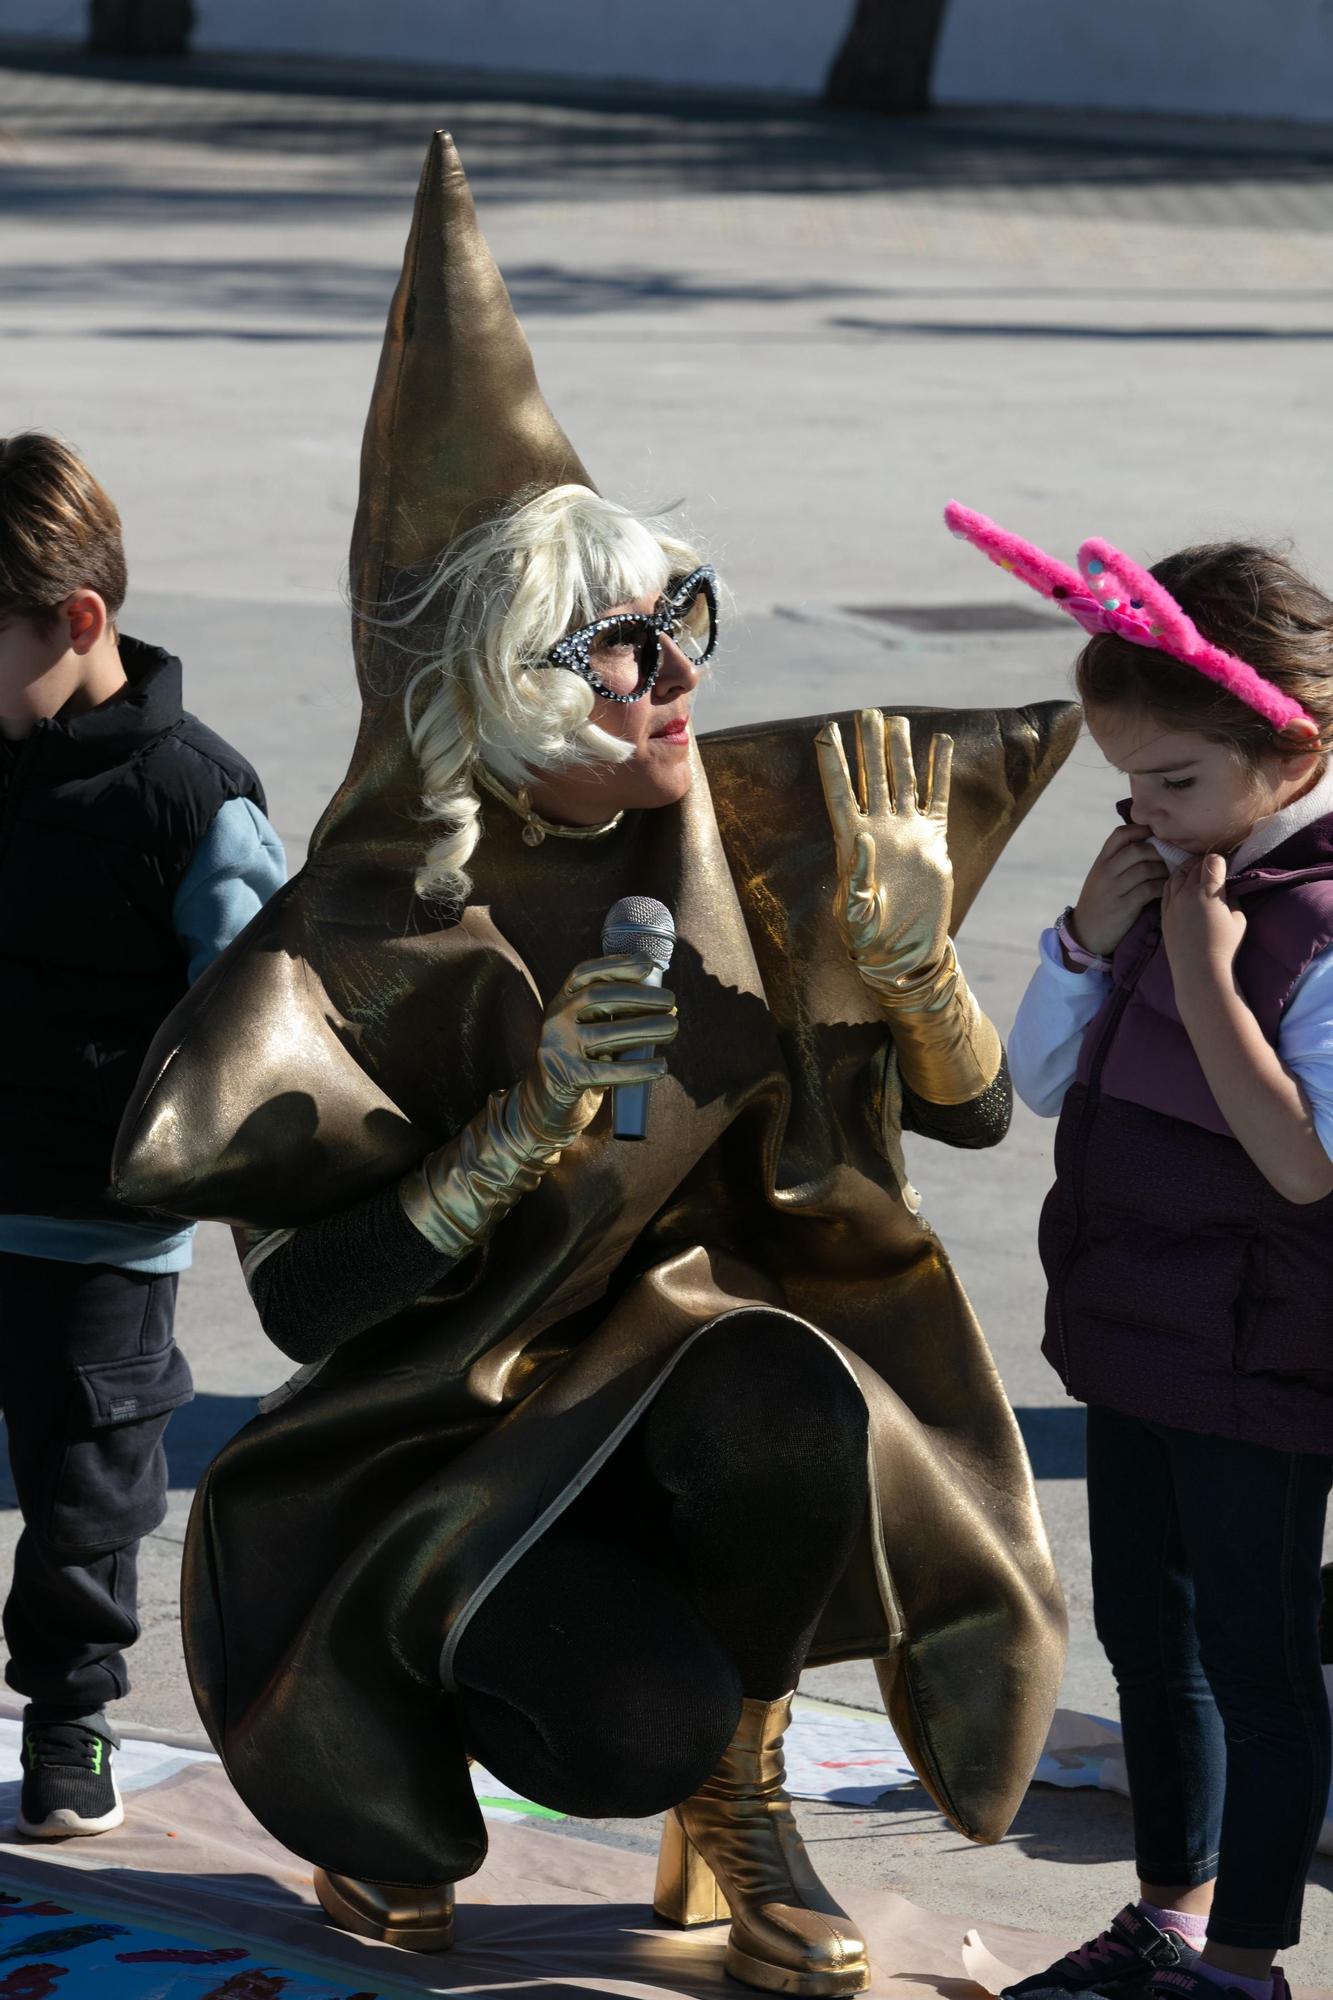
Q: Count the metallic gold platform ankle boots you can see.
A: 2